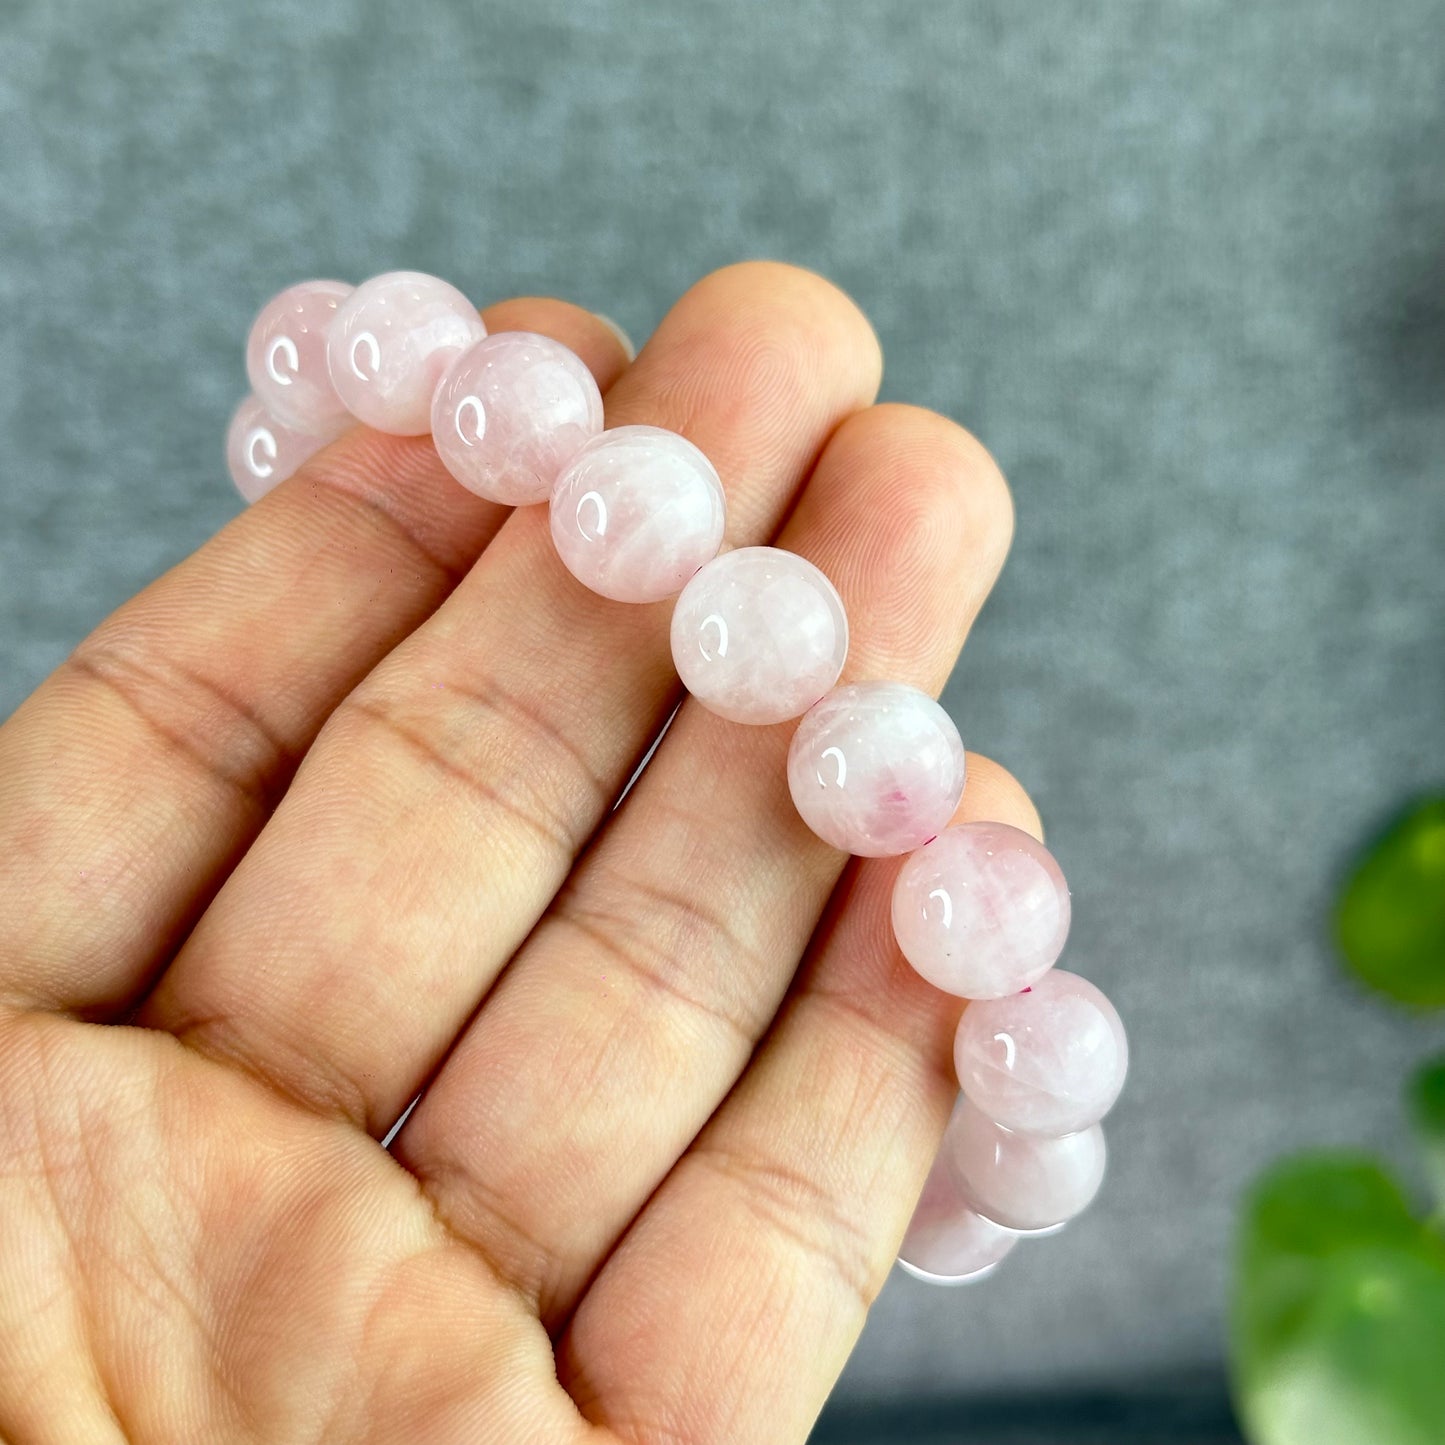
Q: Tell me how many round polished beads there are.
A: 11